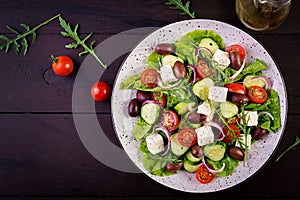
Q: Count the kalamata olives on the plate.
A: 11